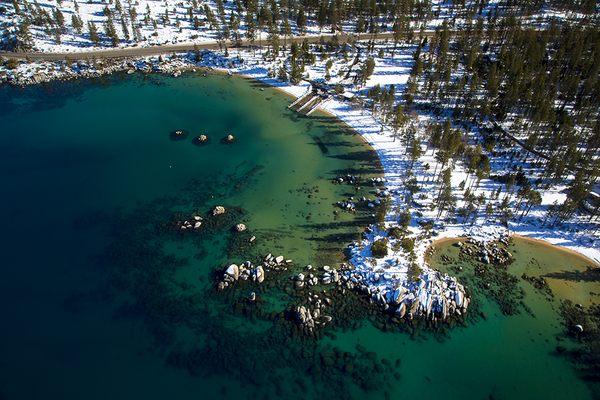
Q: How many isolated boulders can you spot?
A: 3